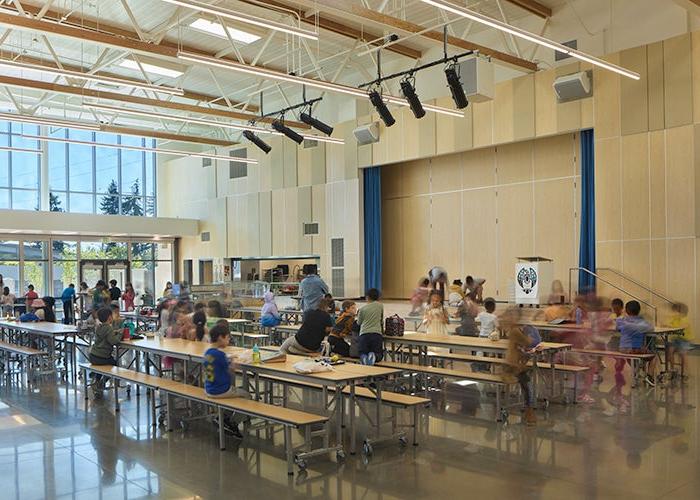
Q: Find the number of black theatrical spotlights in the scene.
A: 6